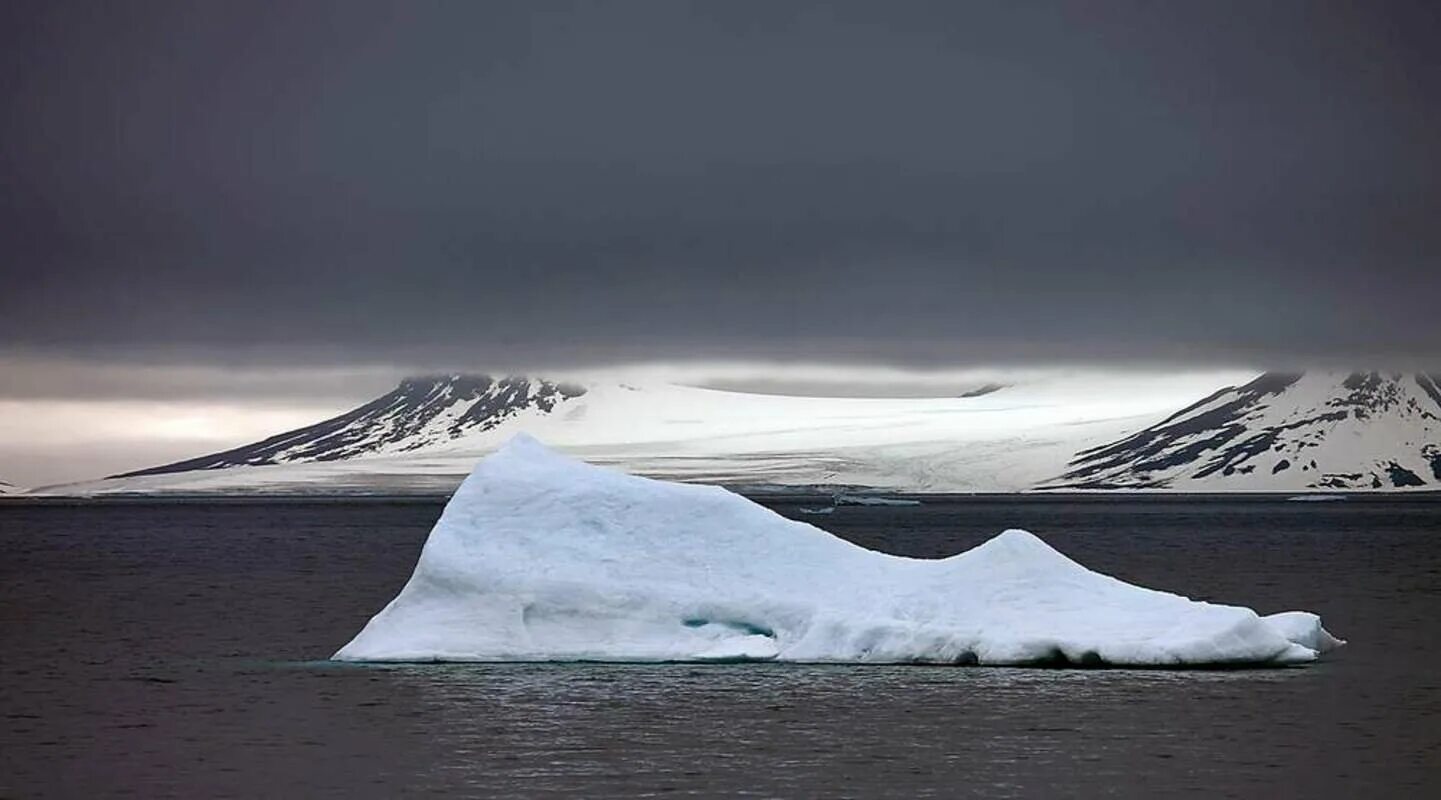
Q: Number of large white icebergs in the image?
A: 1